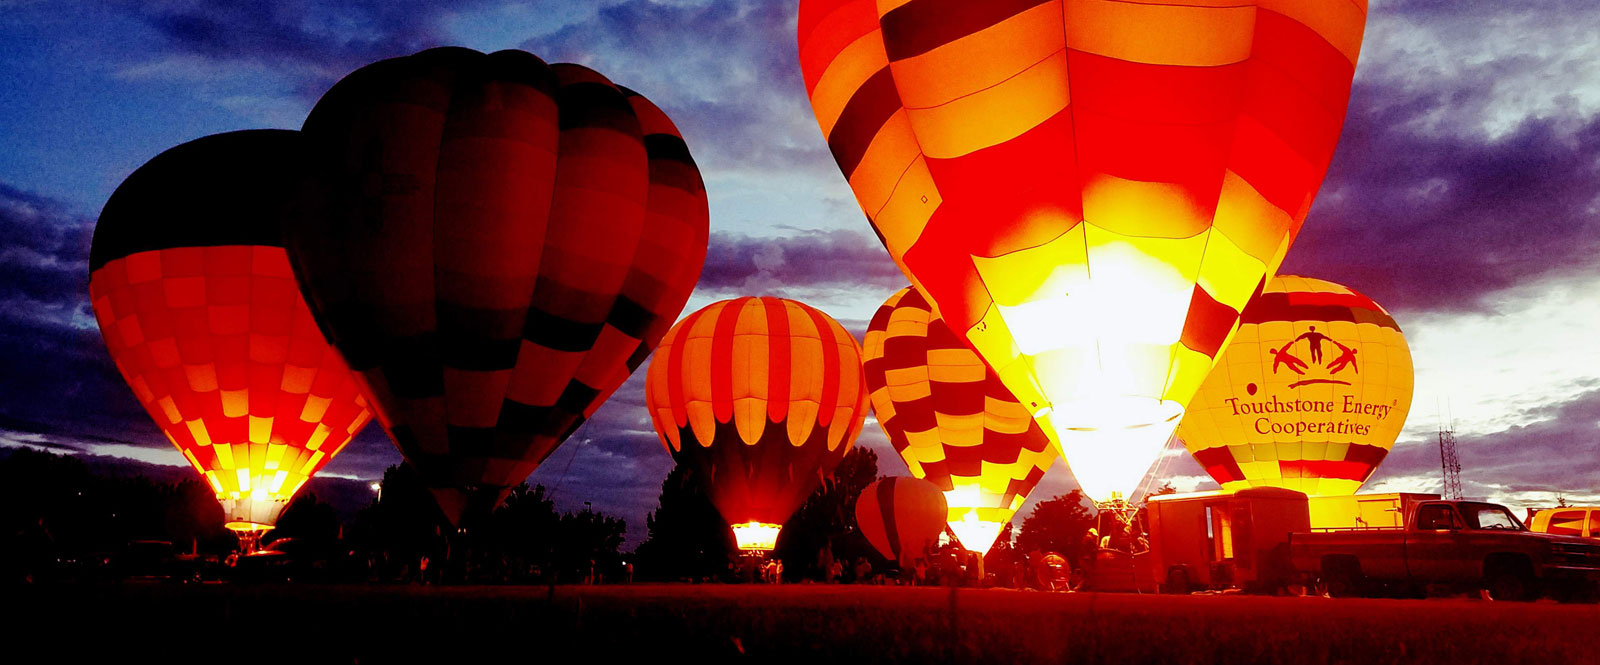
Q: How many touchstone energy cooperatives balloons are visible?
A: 1